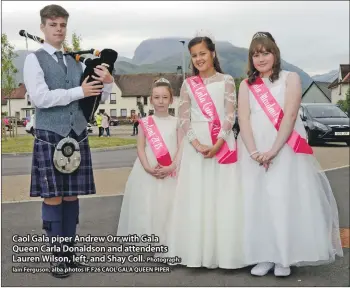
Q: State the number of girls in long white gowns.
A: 3